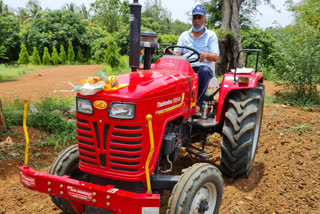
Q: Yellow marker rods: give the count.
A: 2